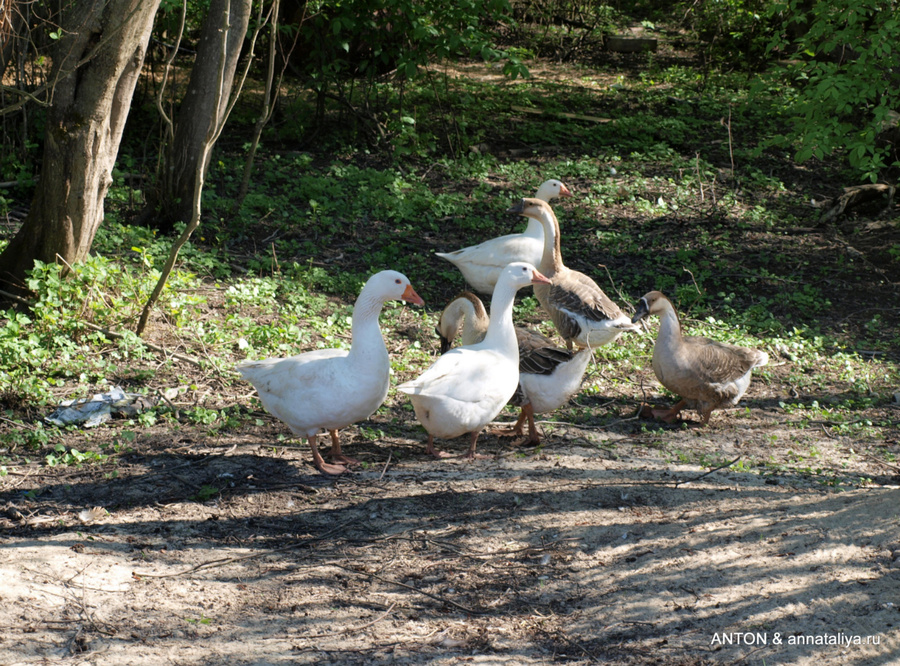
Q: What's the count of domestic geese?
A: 6